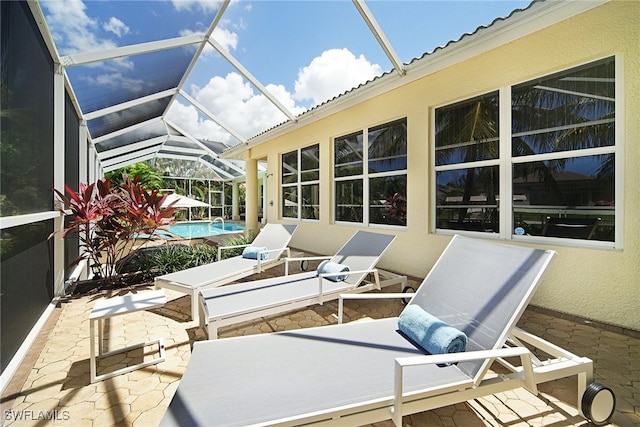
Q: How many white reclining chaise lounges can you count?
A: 3